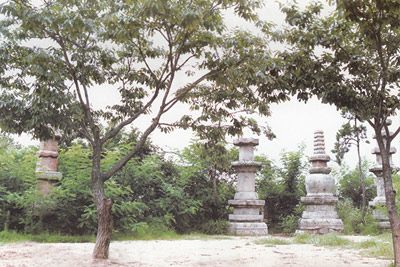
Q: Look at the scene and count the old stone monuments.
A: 4